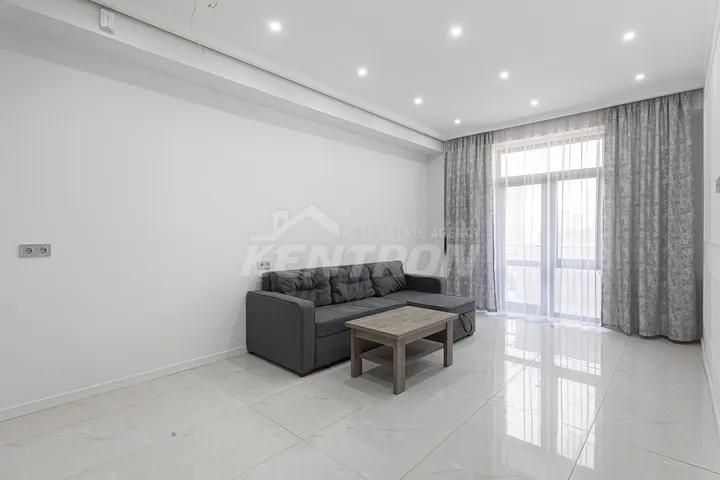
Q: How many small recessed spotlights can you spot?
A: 9